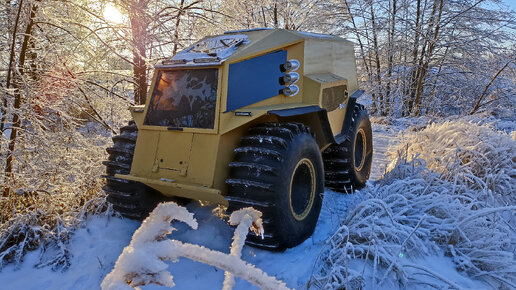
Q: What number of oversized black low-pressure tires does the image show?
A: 3